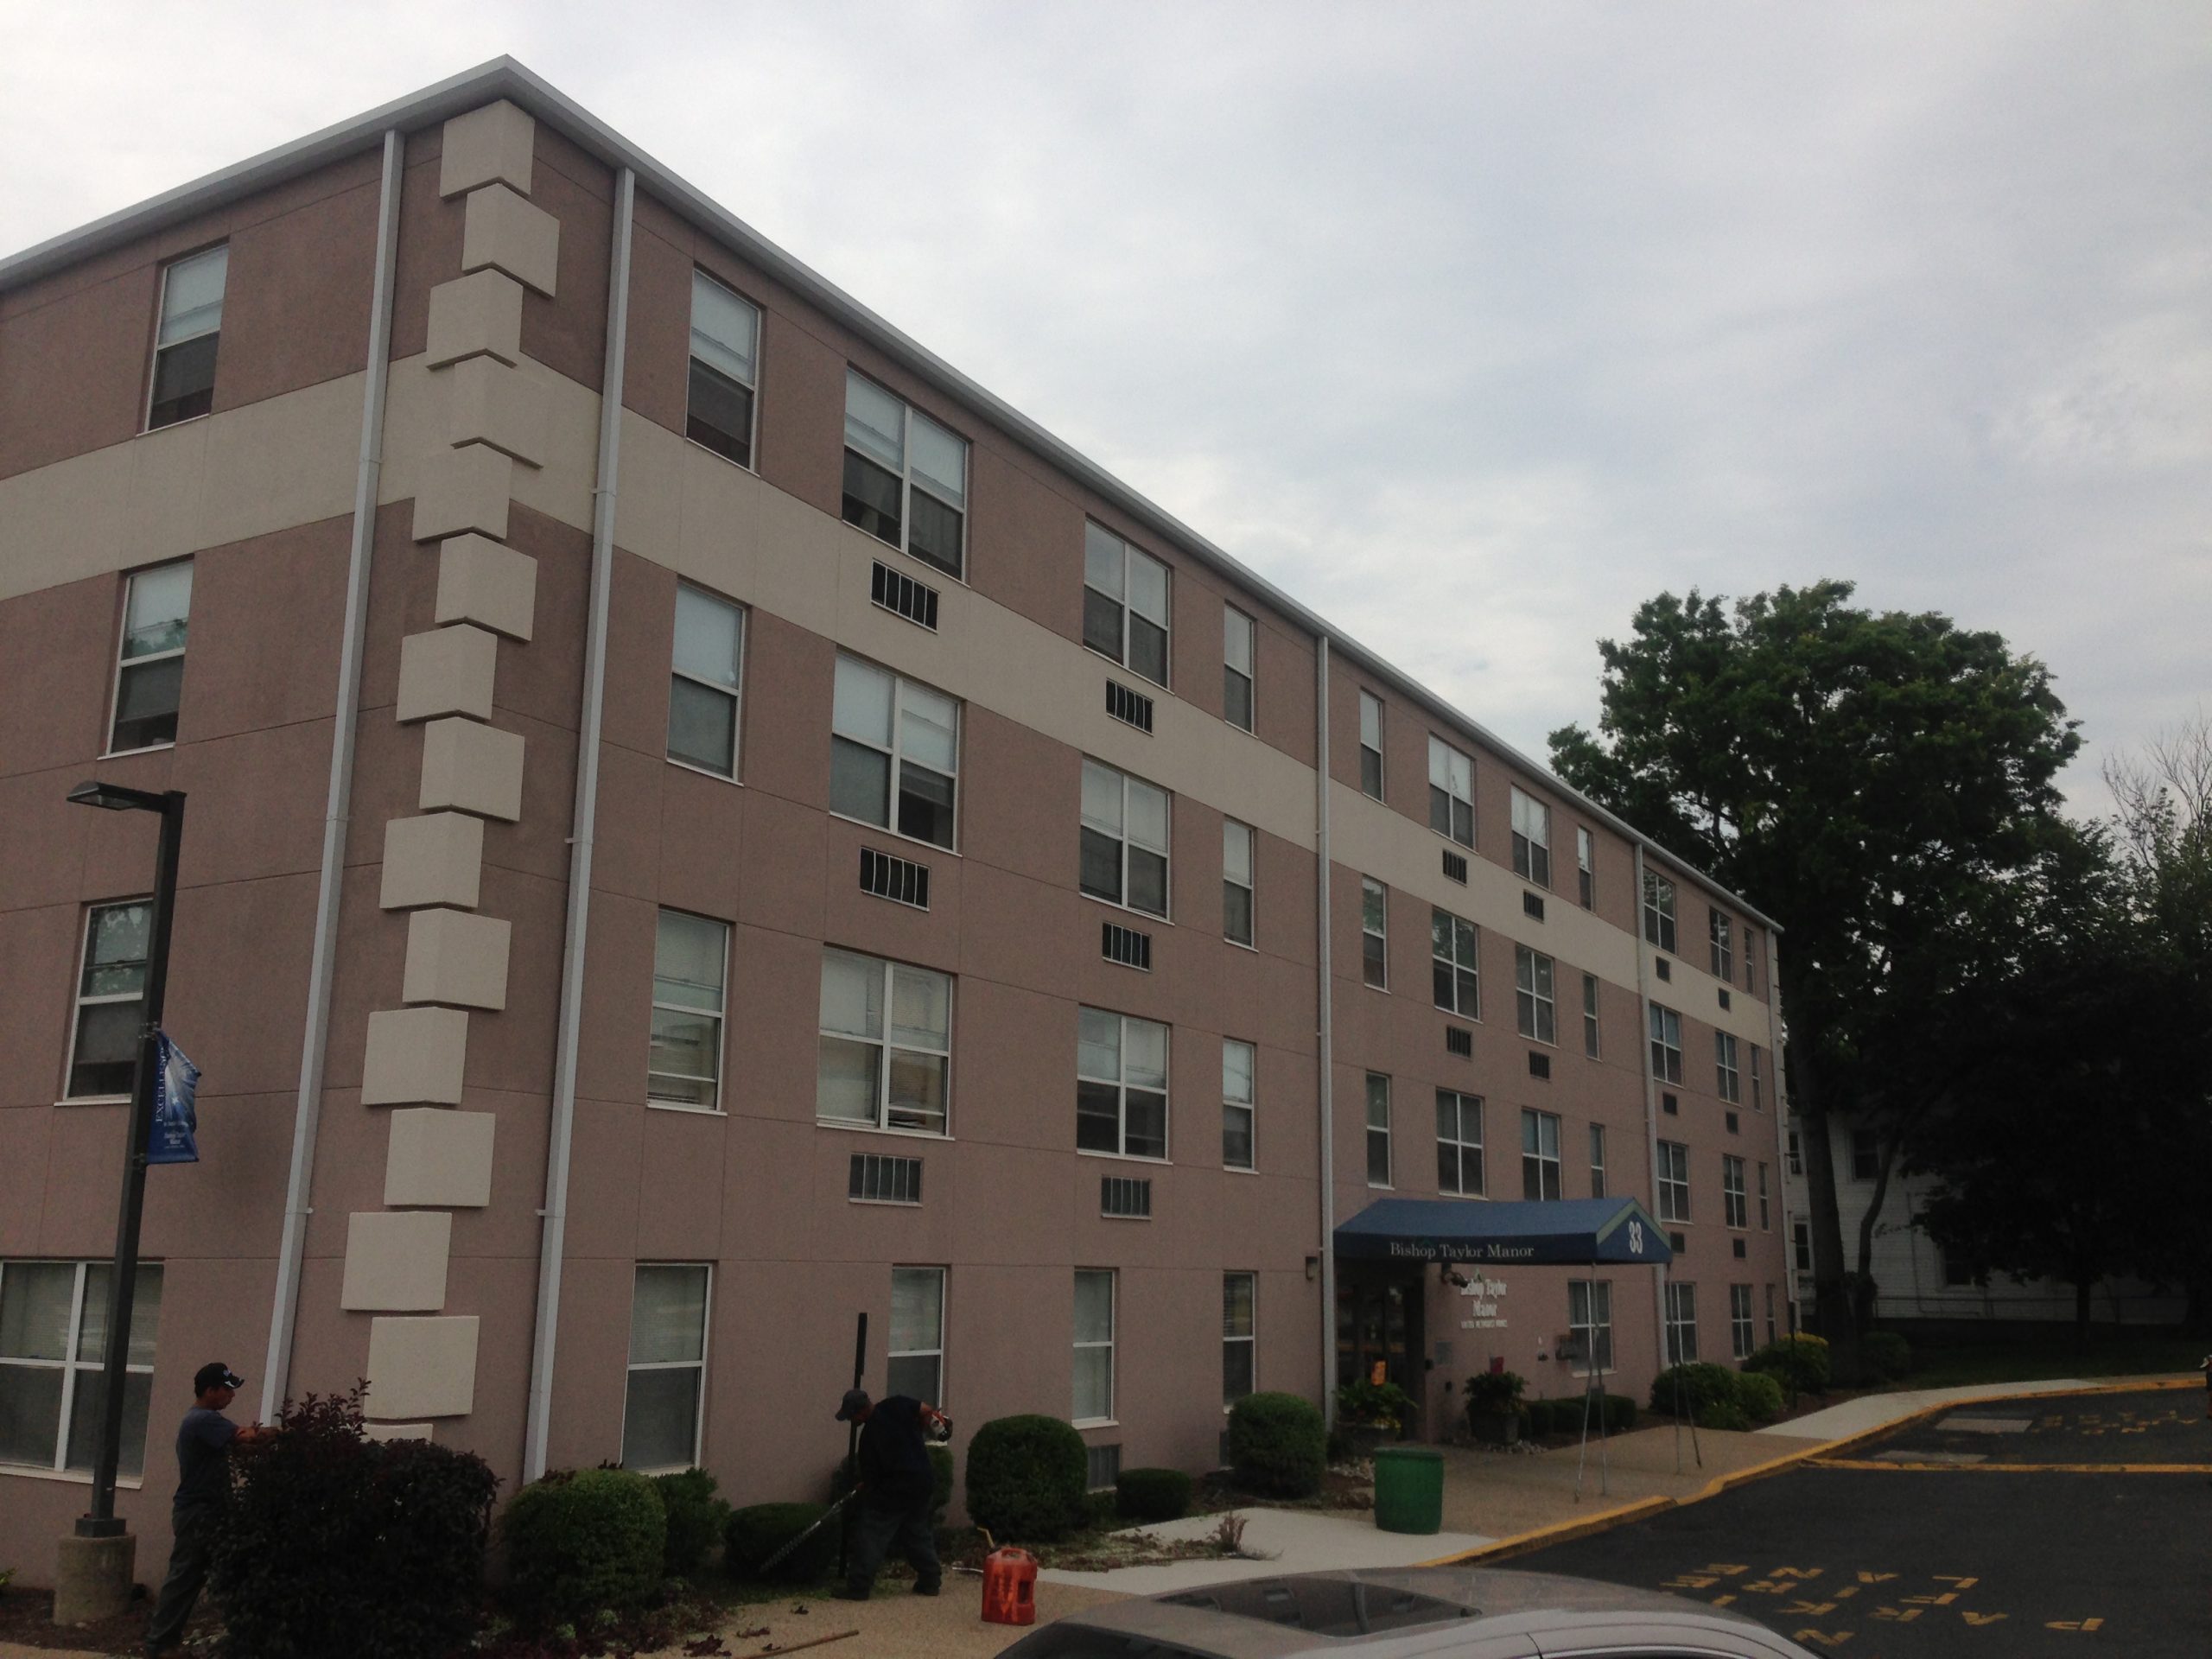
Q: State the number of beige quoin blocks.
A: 15